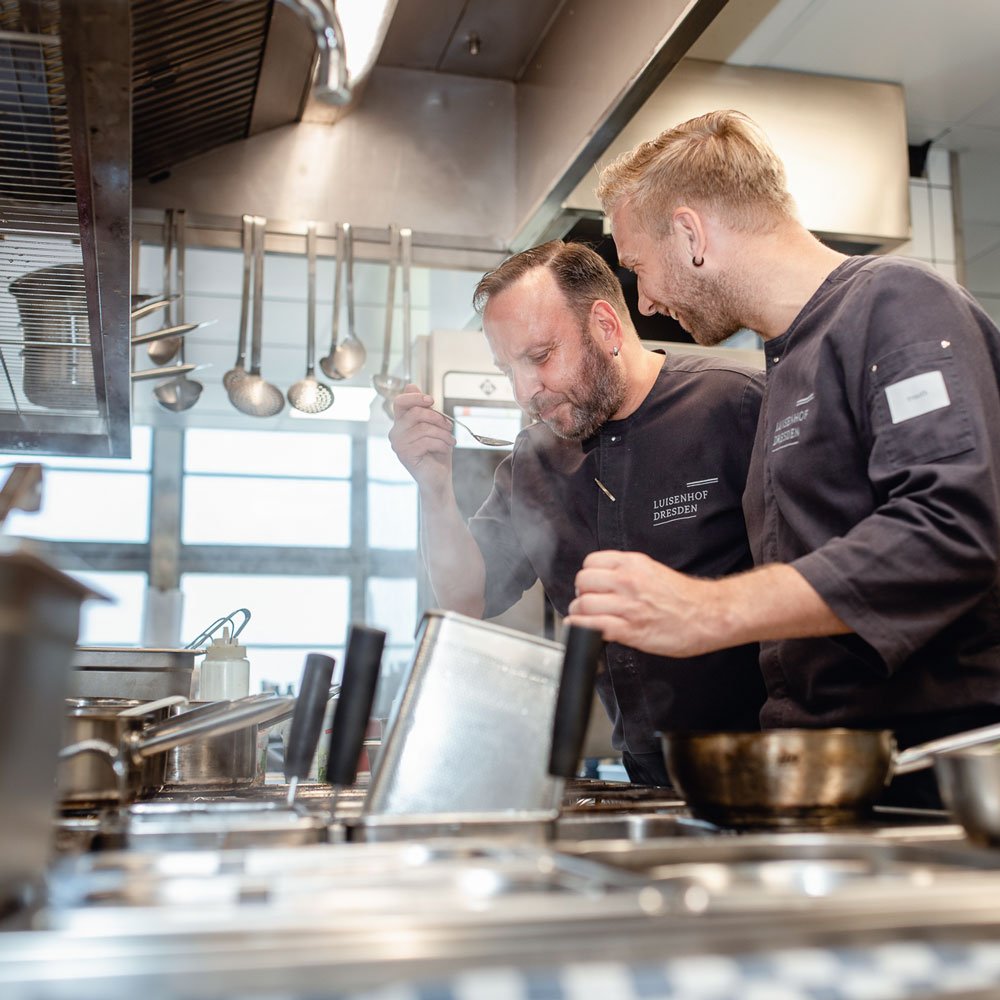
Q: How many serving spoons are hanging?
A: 9